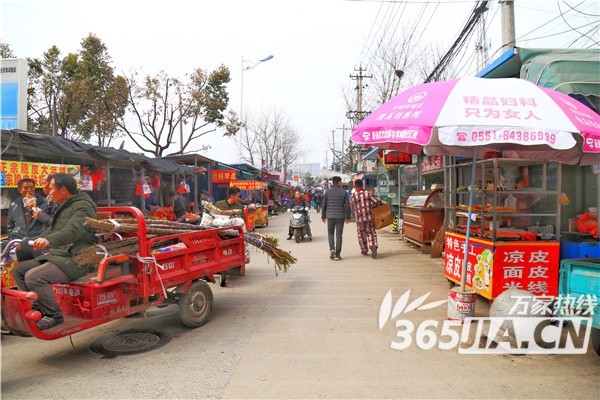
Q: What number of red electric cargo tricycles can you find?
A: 1